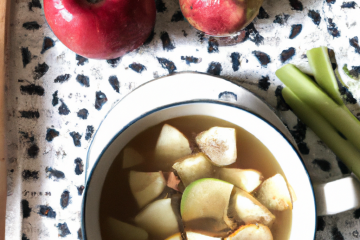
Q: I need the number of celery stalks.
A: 3